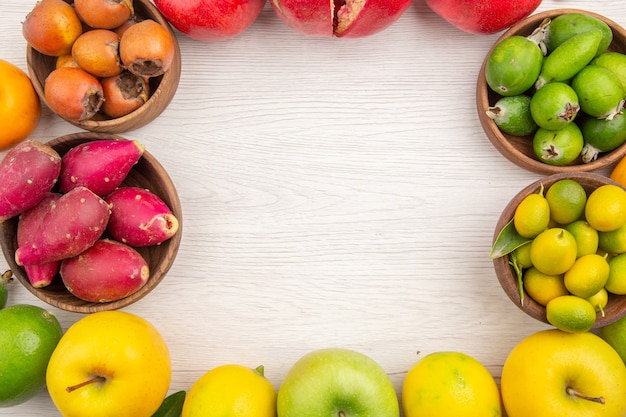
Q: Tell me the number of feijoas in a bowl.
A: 9